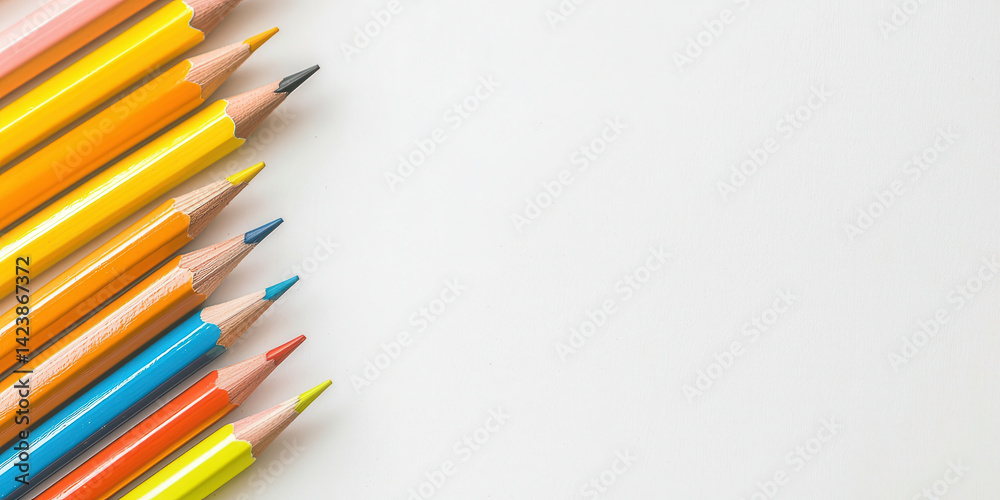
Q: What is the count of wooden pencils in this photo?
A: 9